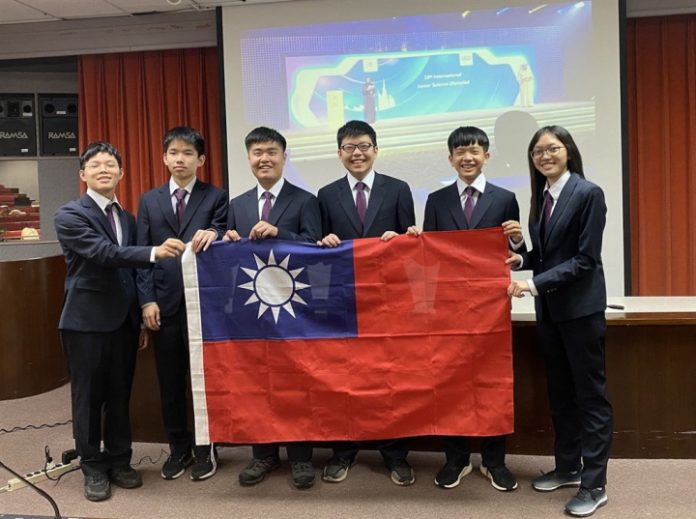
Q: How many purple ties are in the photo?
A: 6